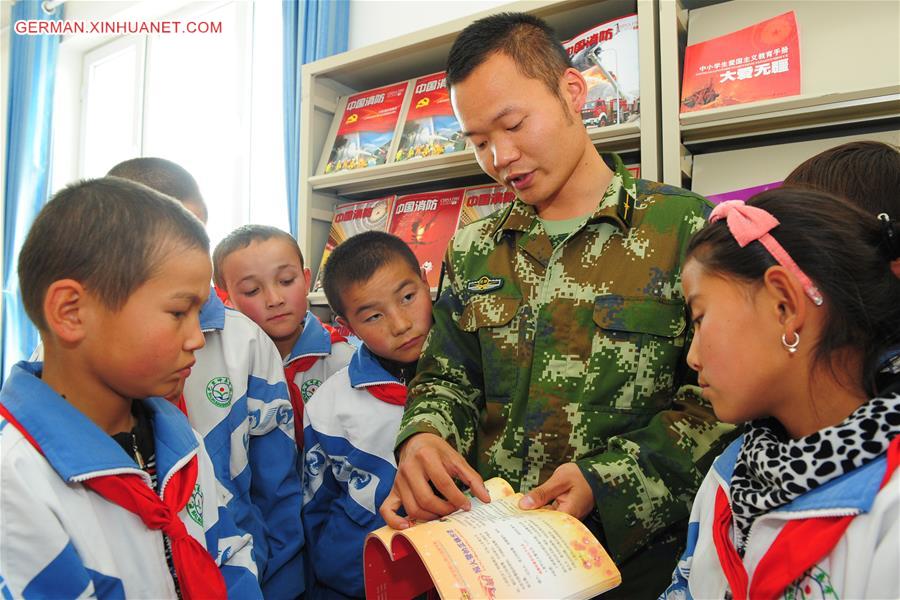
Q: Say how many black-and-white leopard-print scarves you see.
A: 1